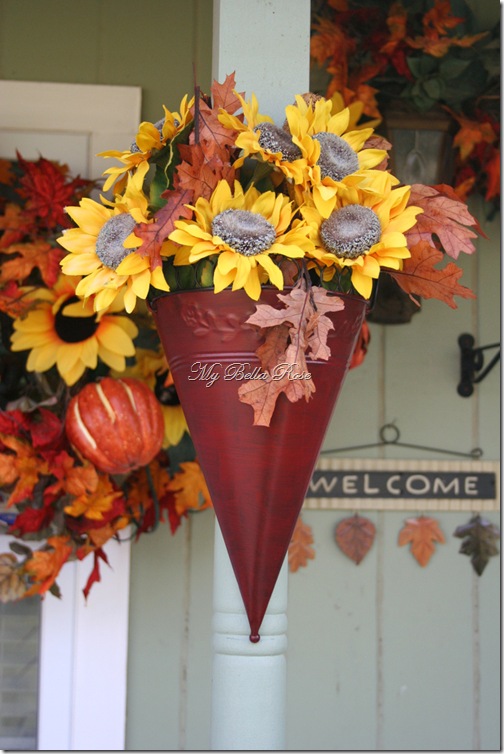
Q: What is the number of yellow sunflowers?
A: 8